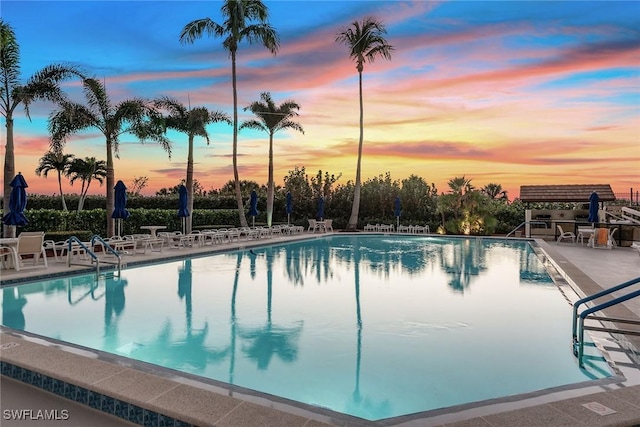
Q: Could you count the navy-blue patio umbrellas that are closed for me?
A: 8